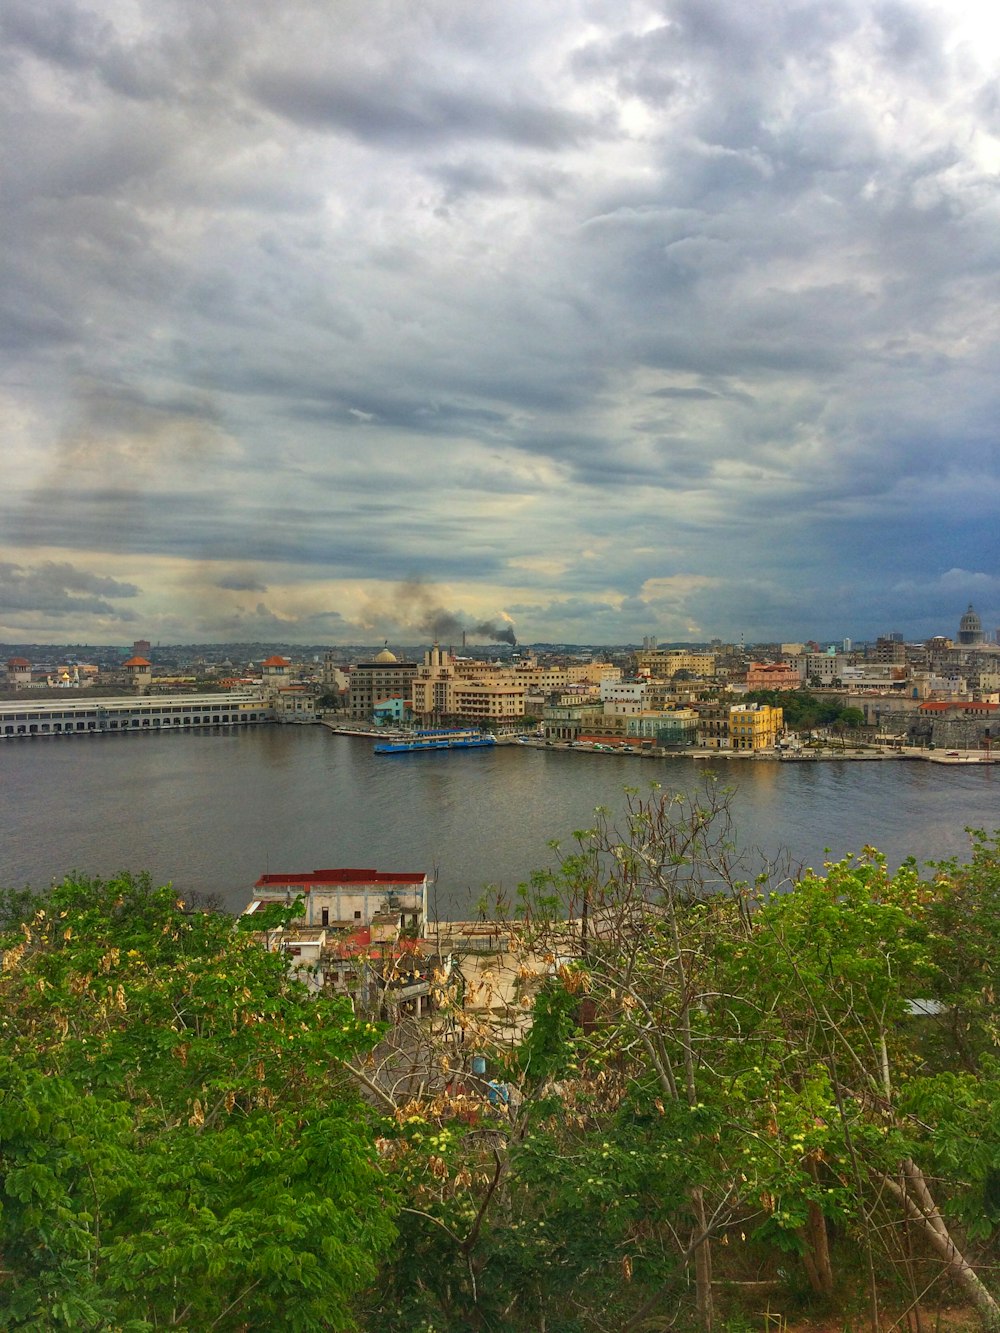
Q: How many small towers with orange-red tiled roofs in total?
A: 3